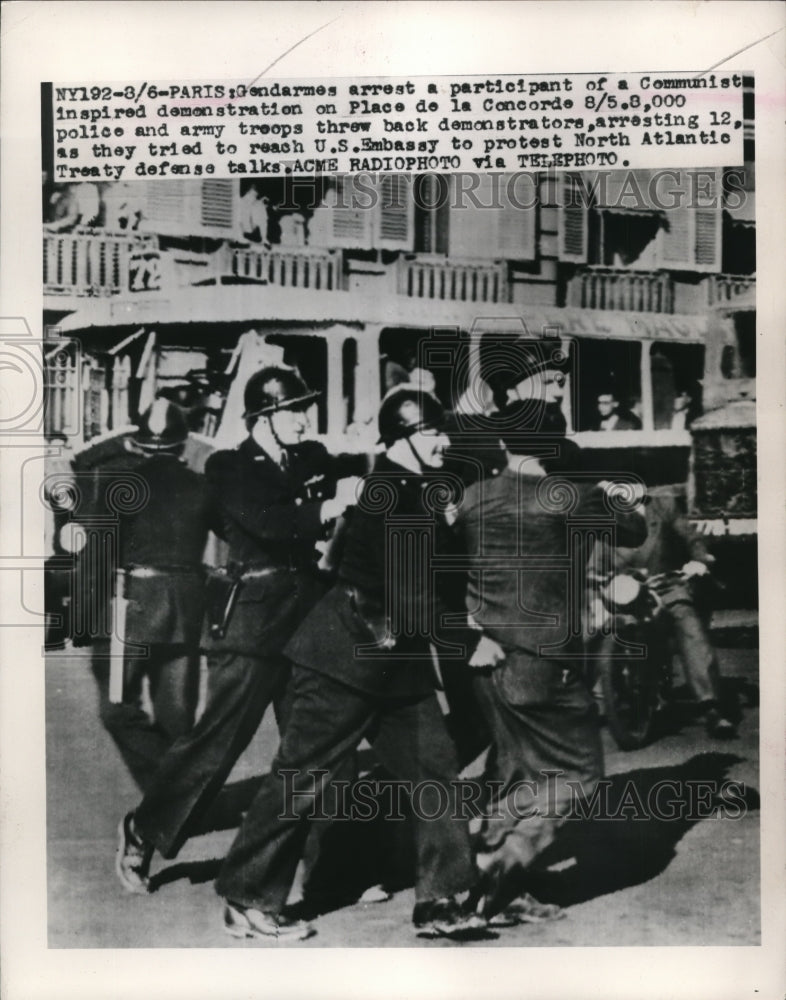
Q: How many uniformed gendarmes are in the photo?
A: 4